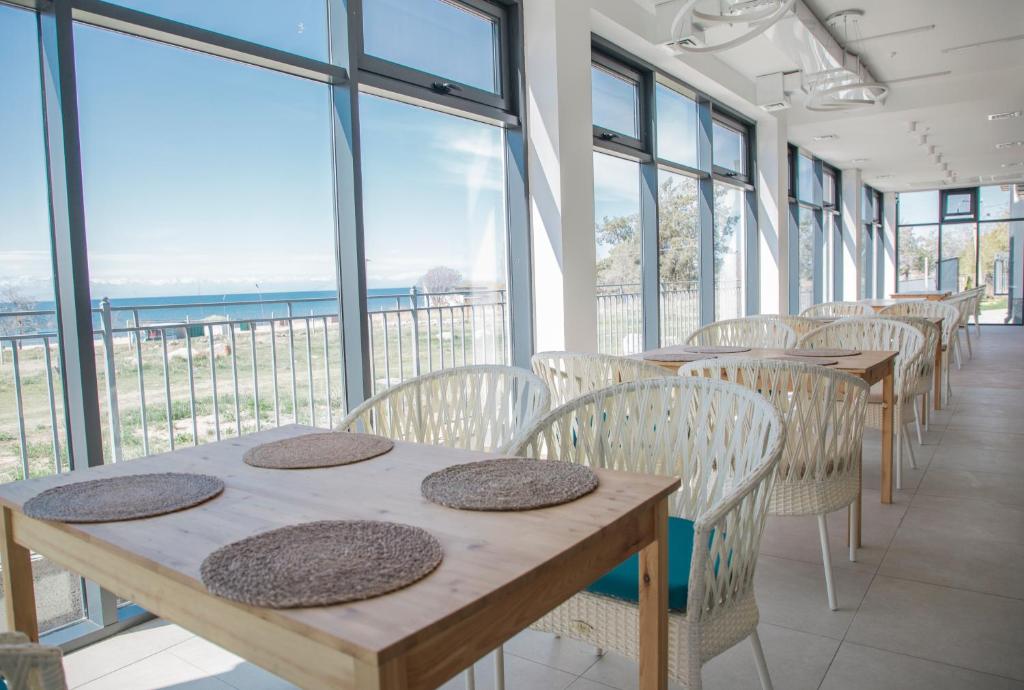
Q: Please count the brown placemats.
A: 8